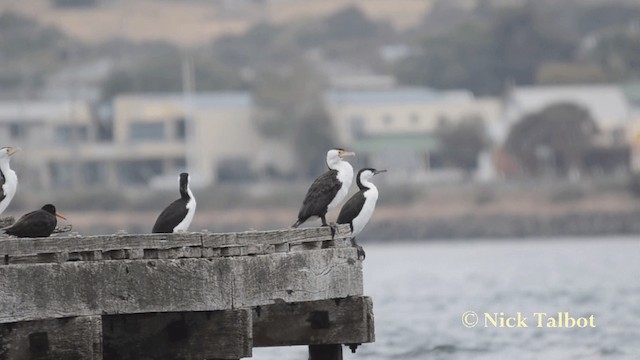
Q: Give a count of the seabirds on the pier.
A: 5